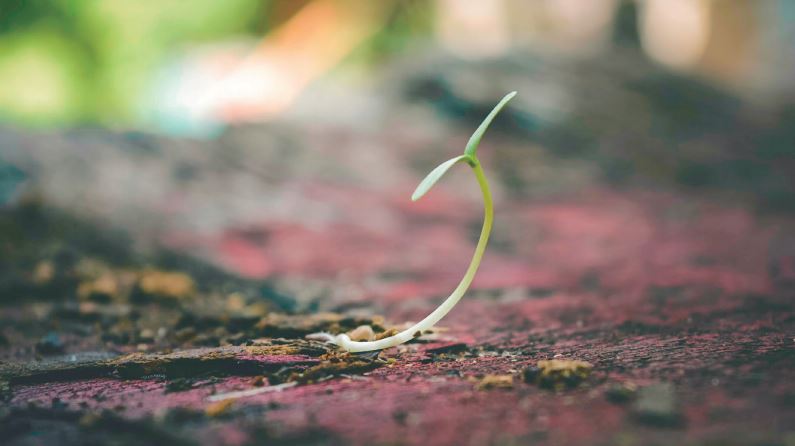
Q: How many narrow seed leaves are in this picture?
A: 2